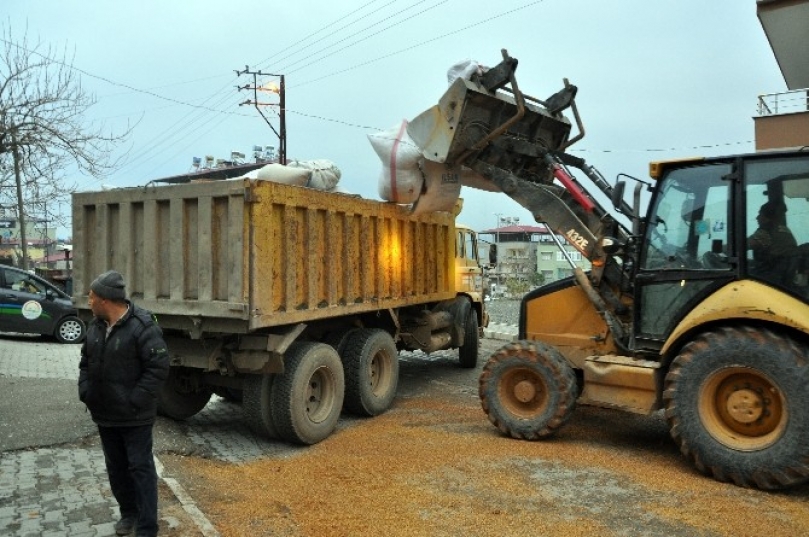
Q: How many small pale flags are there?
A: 0